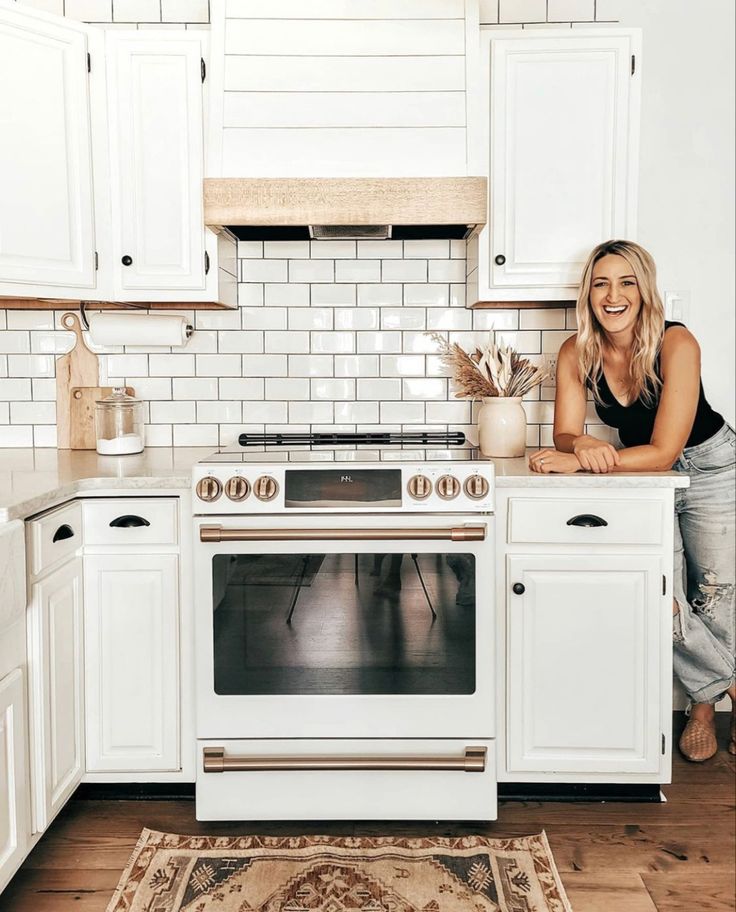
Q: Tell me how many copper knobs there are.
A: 6